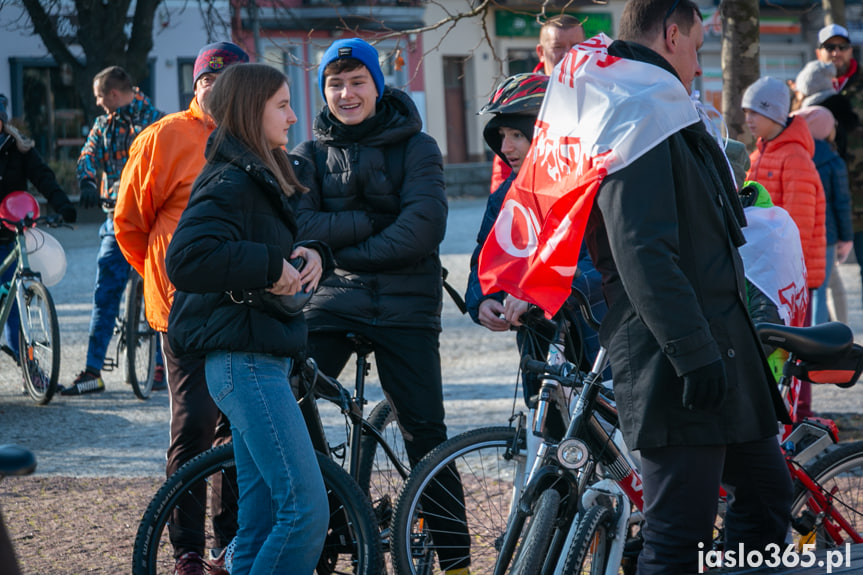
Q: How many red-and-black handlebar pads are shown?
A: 0